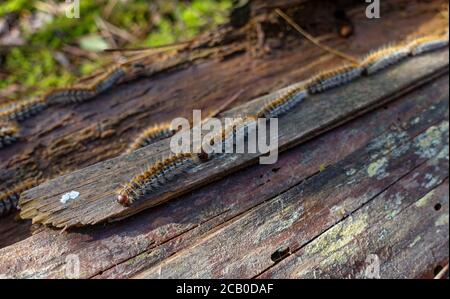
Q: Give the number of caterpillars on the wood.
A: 12